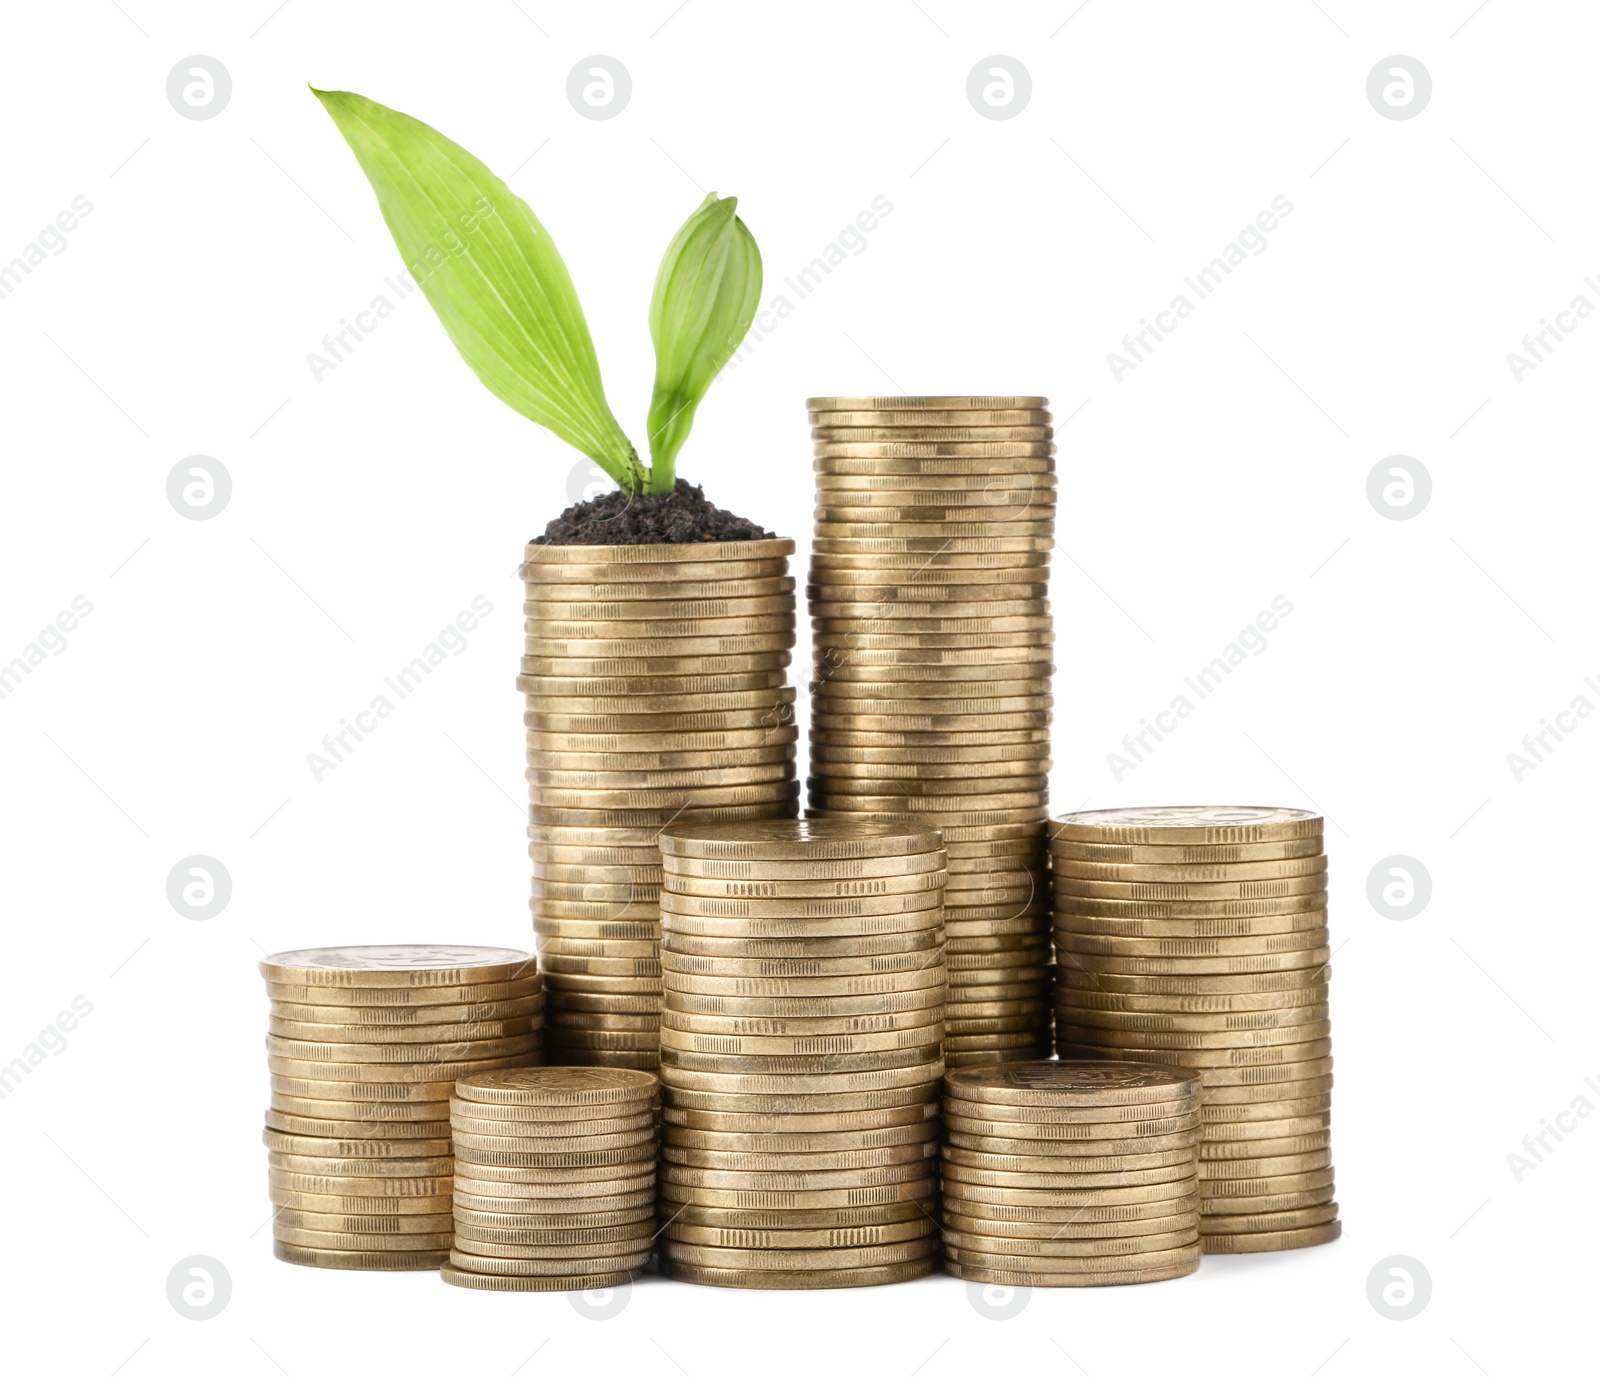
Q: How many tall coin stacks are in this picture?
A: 2